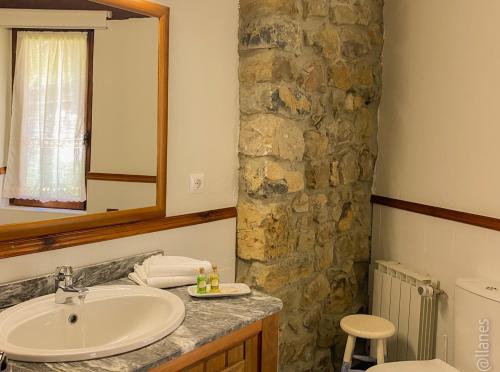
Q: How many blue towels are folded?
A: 0